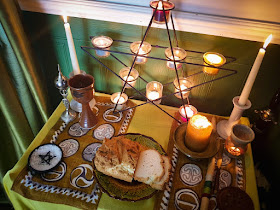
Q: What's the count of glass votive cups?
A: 10